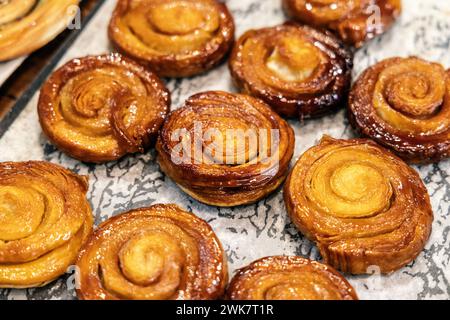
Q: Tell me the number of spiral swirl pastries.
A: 11